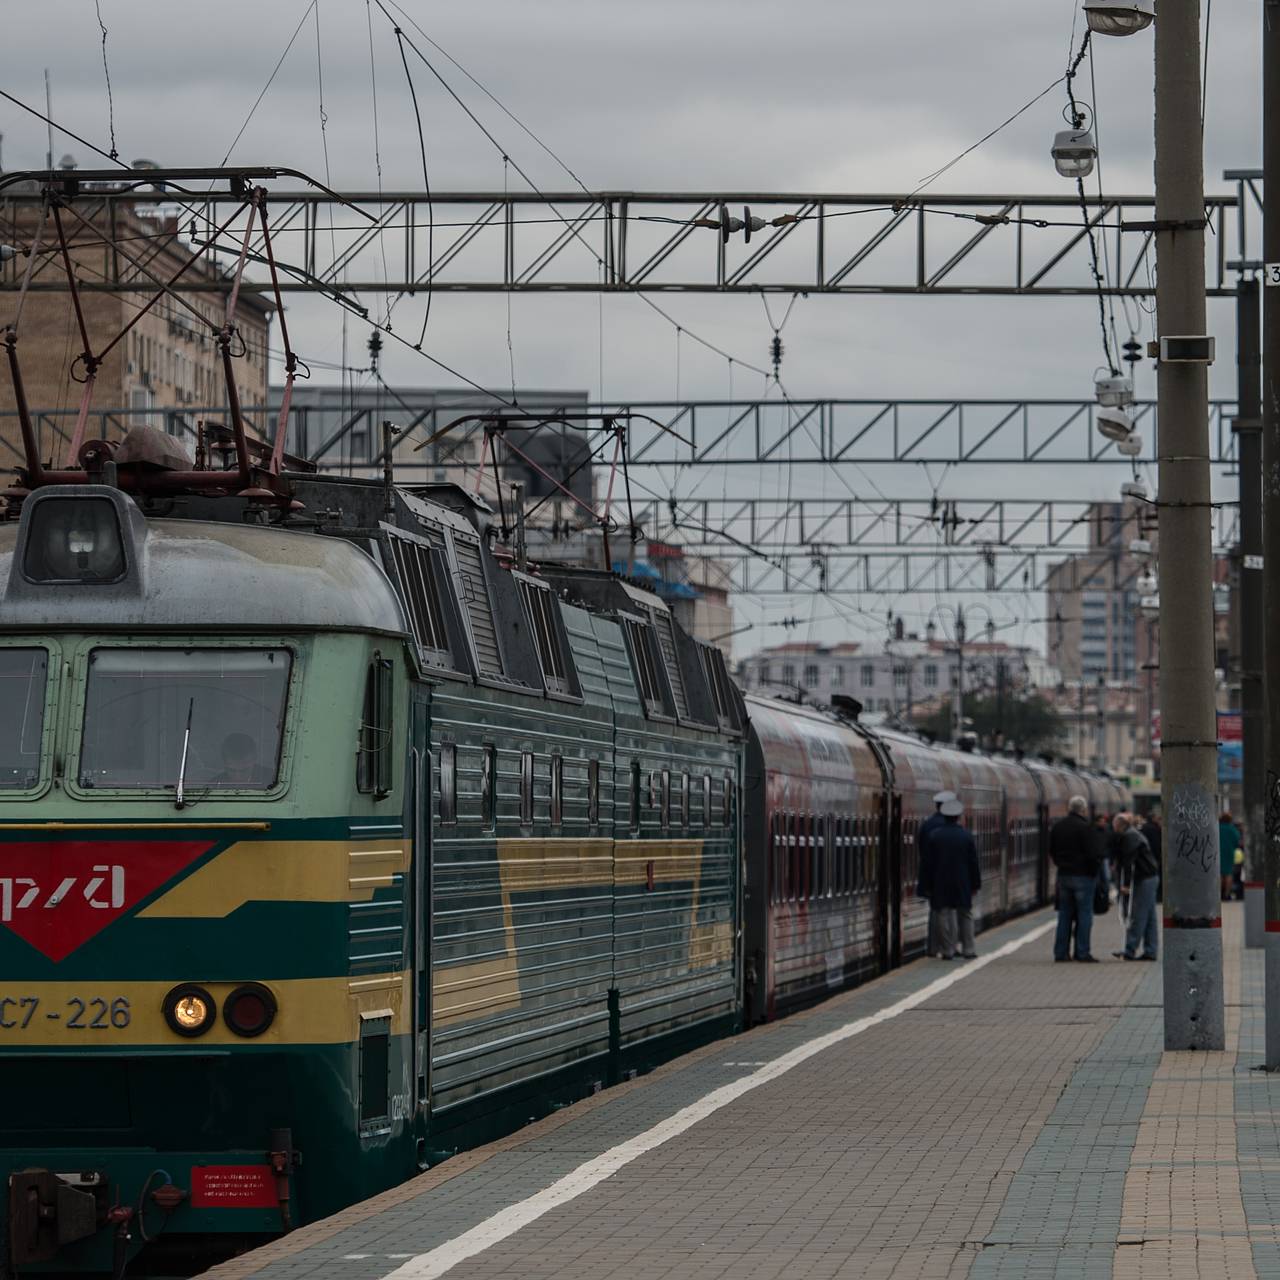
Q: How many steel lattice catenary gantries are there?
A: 4